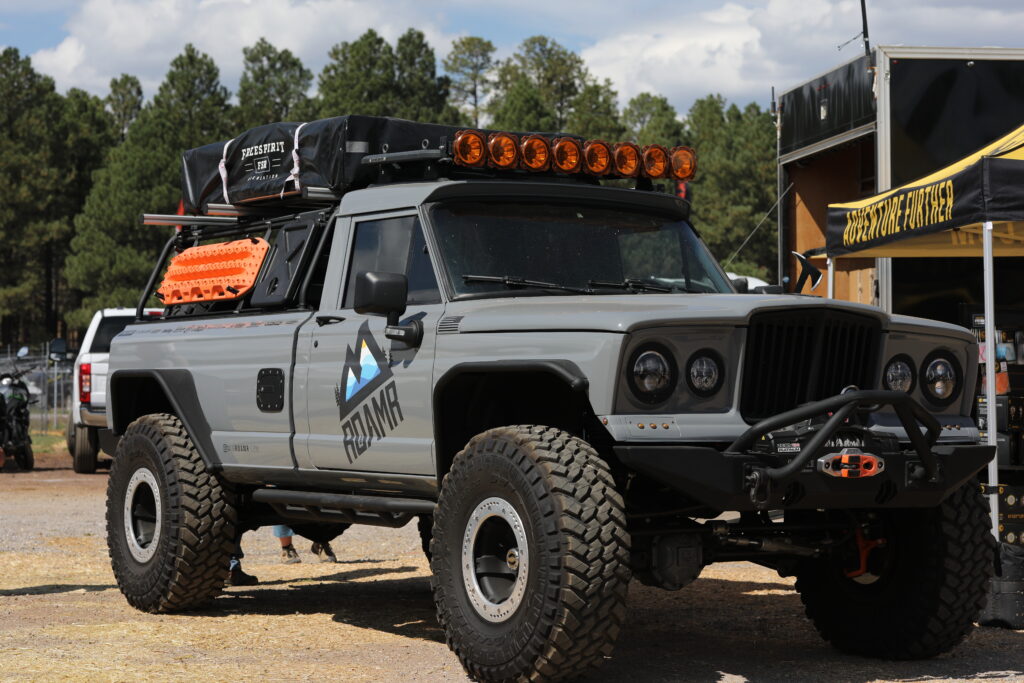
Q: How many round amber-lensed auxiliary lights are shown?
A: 8